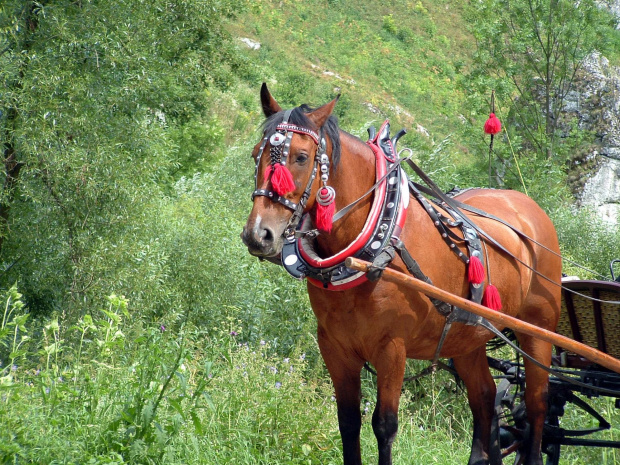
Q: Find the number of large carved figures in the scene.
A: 0